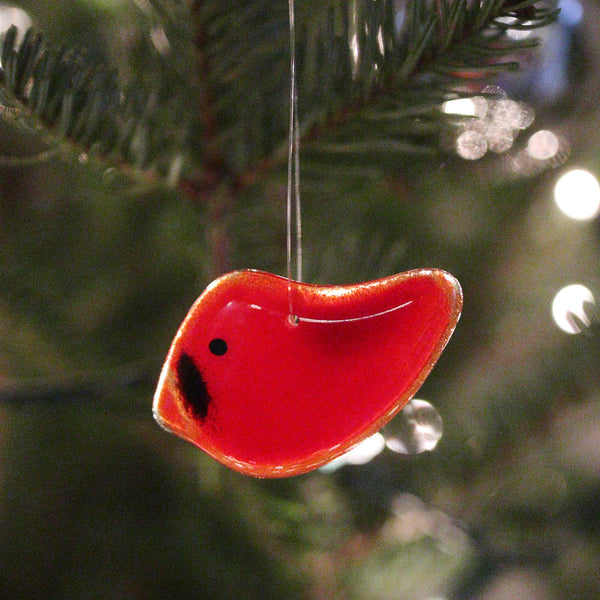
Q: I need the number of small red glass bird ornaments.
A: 1